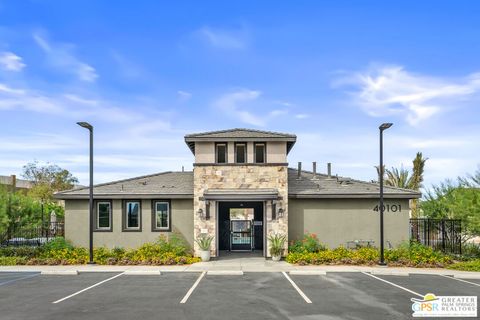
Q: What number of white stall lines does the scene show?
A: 5